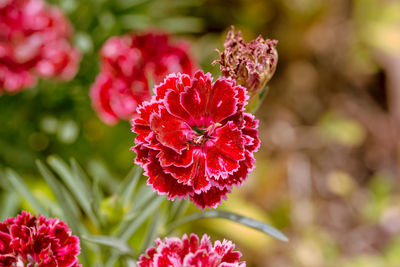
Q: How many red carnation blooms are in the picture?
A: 5